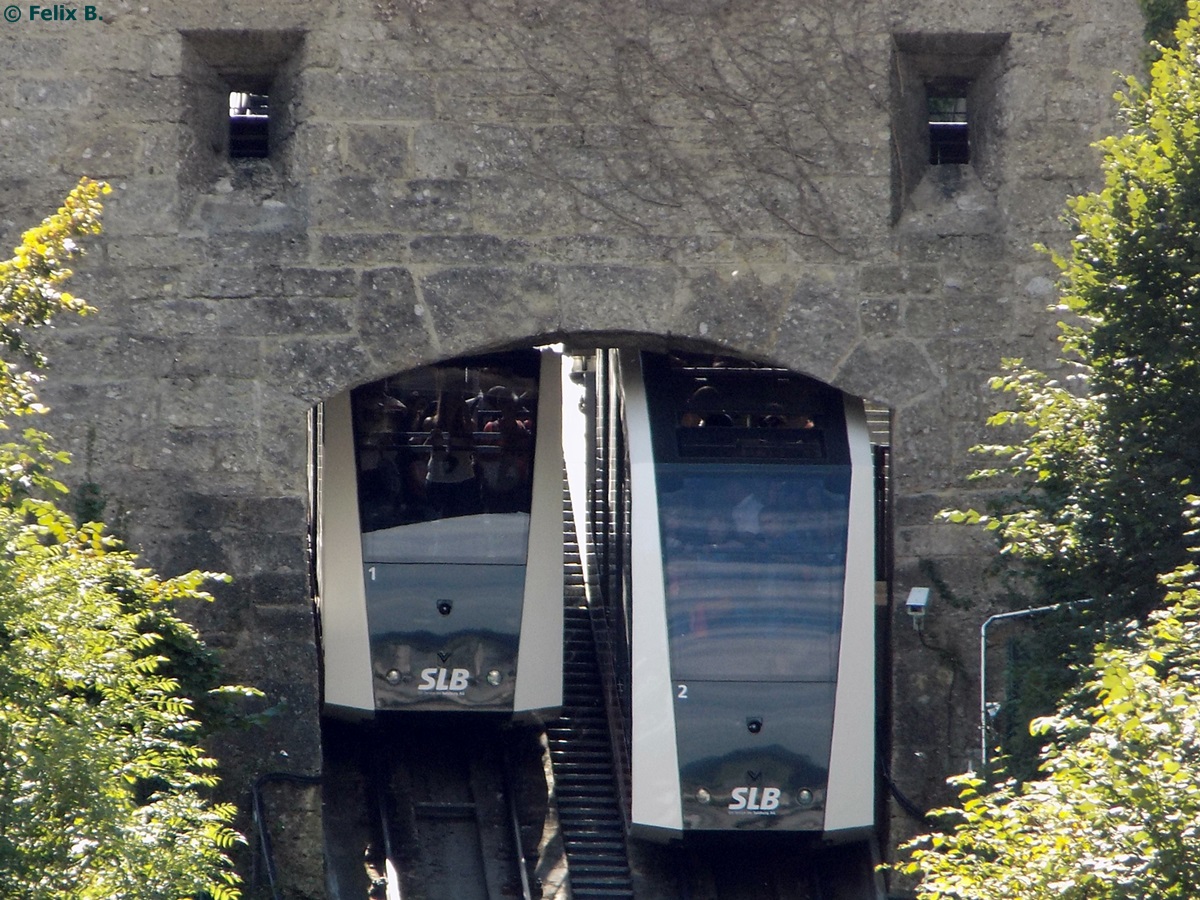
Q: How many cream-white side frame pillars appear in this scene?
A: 4